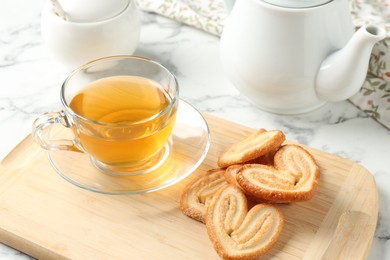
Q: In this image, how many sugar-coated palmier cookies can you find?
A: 5